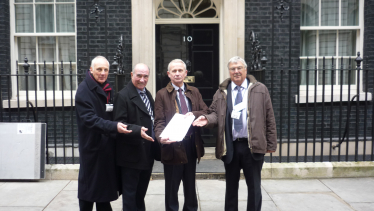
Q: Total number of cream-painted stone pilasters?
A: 2